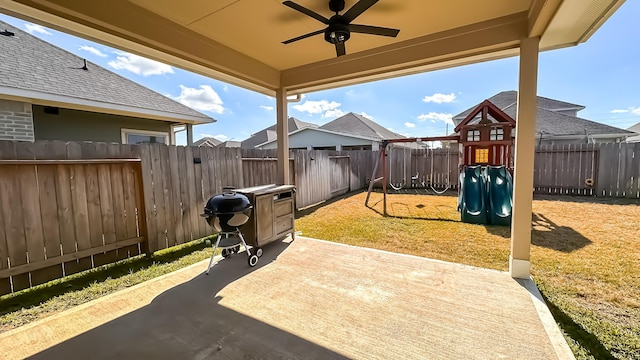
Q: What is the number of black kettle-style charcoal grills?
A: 1